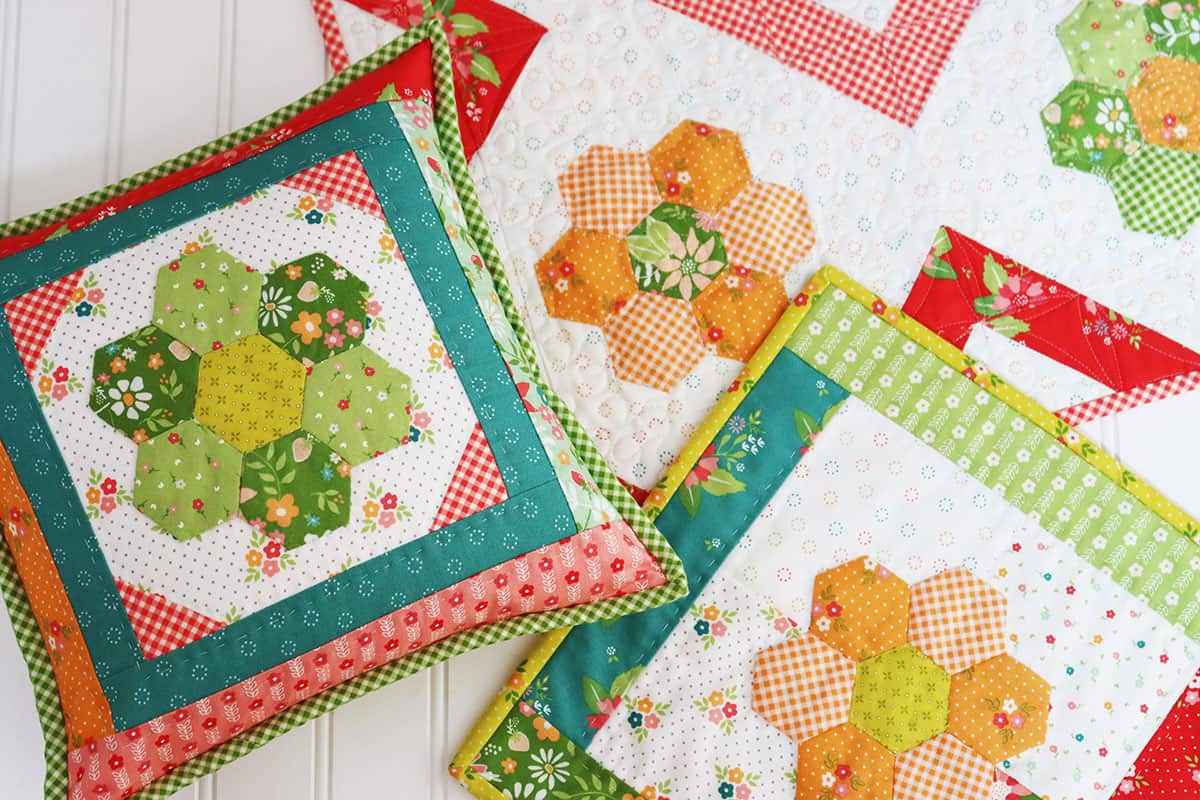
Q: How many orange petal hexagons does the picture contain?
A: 12